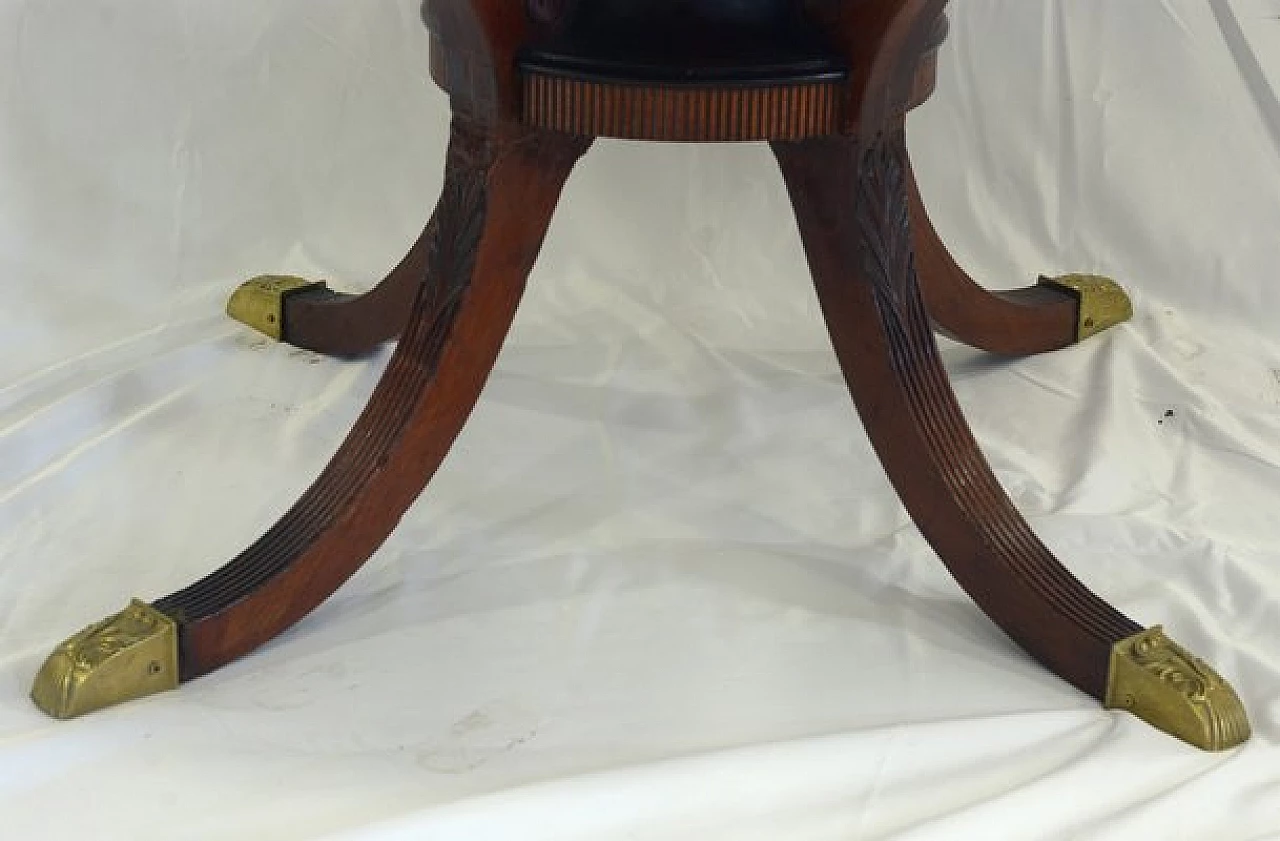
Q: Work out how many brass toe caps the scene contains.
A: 4